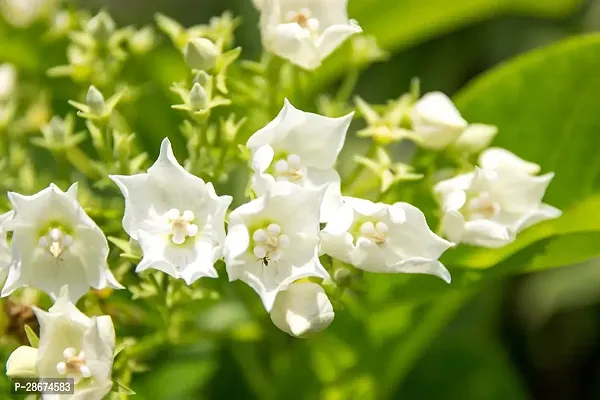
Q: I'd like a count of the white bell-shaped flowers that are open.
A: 8